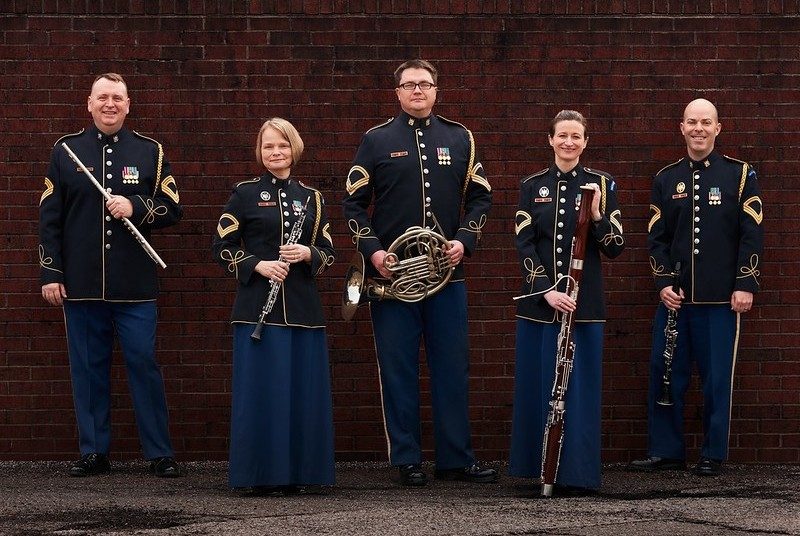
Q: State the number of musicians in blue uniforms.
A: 5